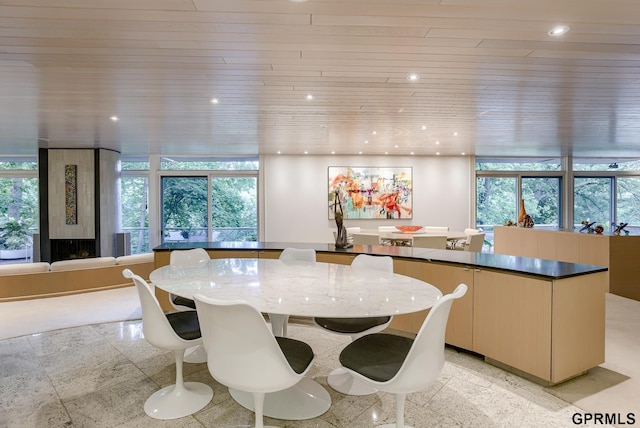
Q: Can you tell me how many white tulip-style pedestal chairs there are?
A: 6